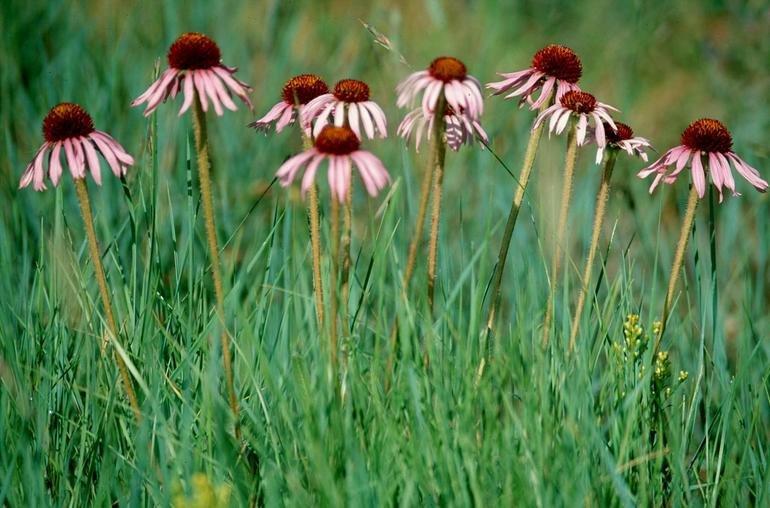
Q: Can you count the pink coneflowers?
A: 11